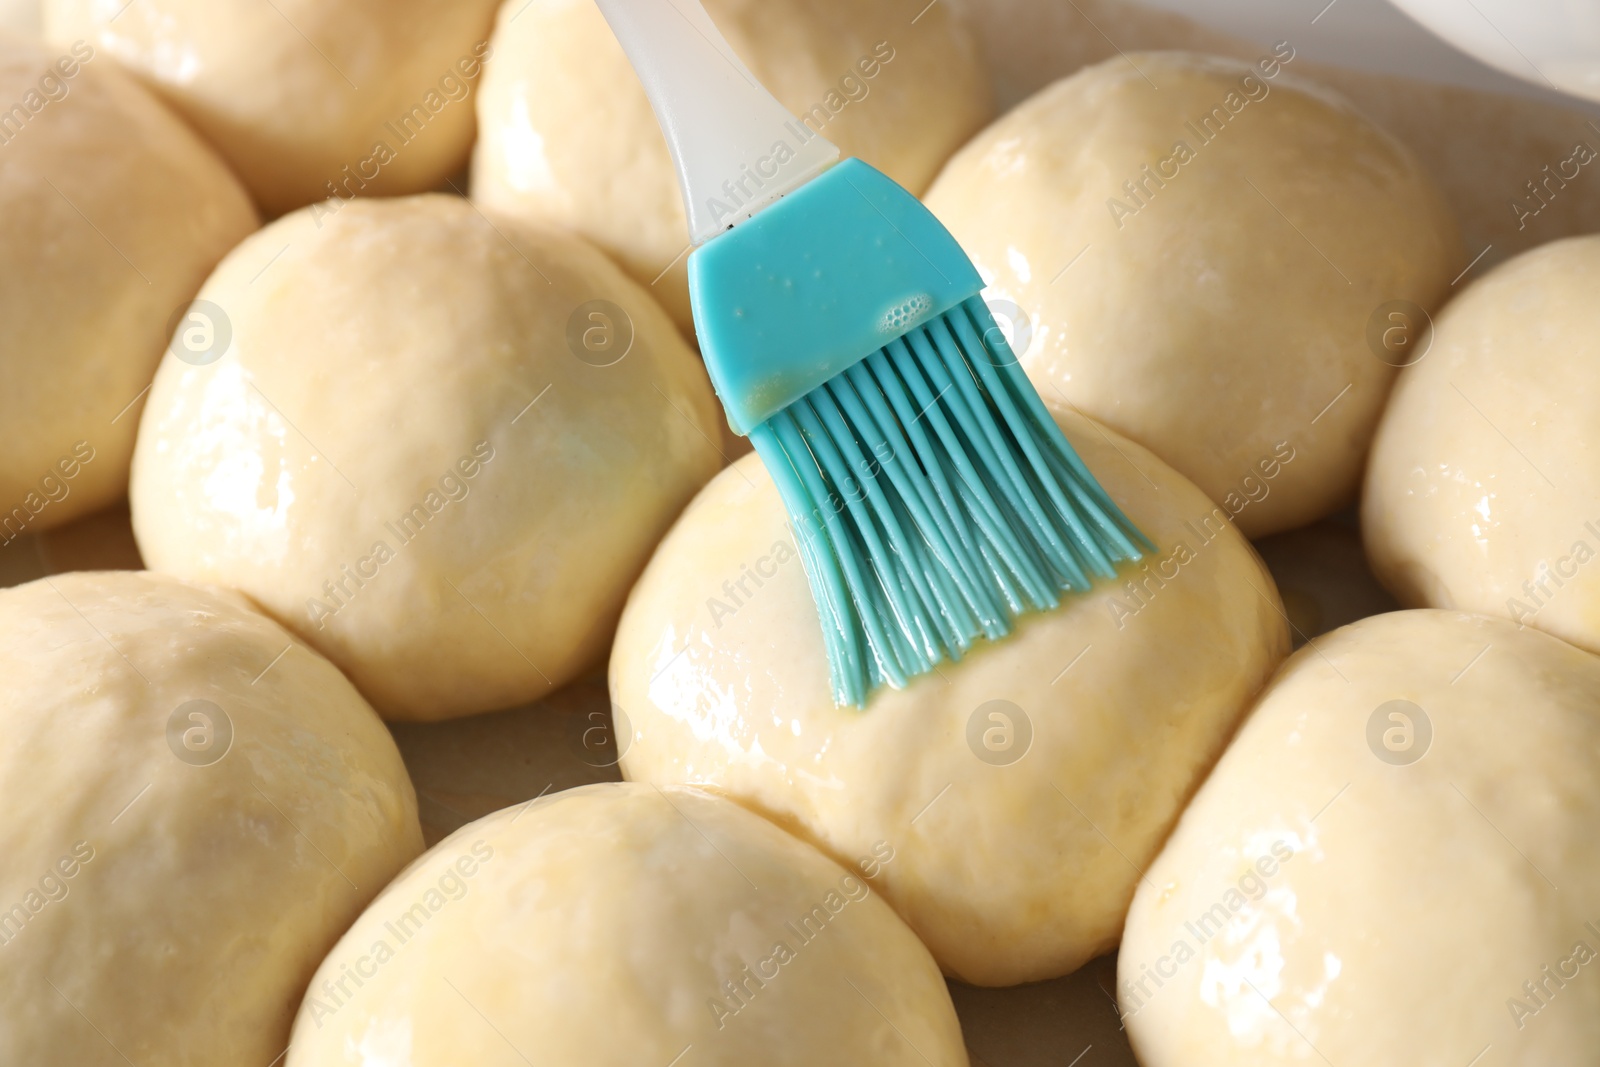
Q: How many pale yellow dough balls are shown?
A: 10